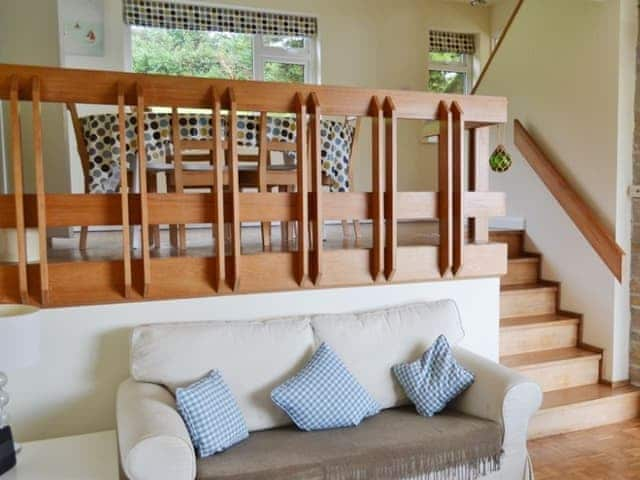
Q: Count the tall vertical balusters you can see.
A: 12